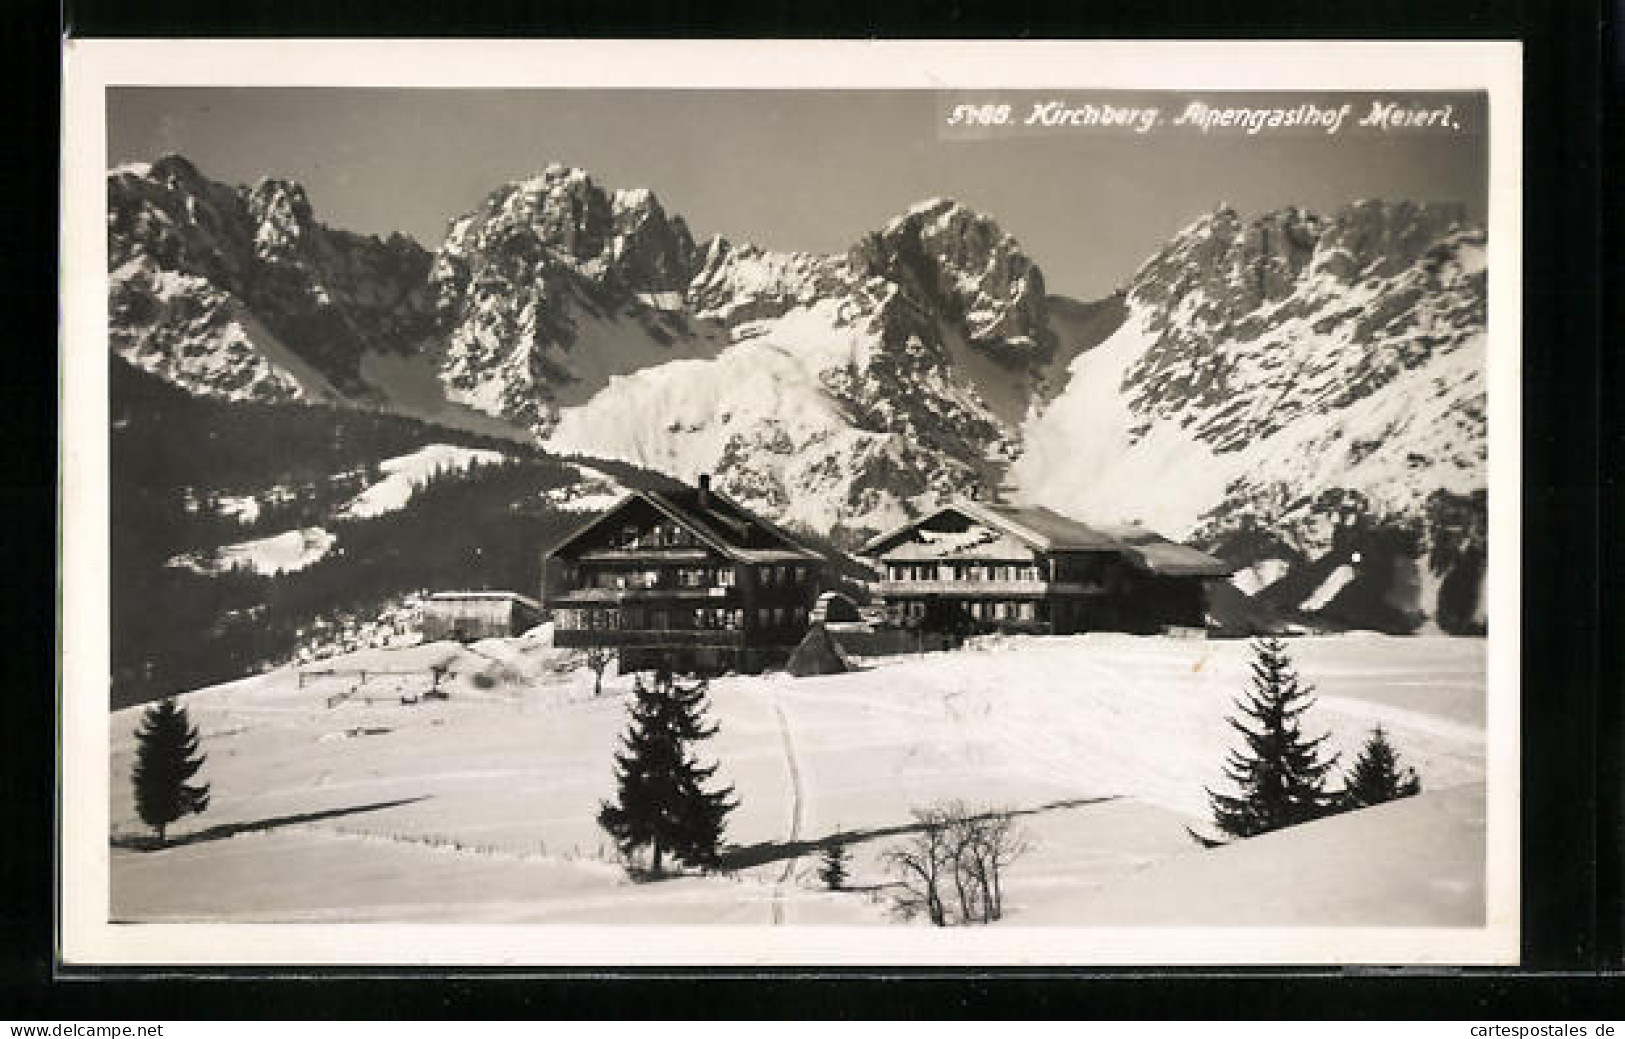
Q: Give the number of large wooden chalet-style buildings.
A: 2